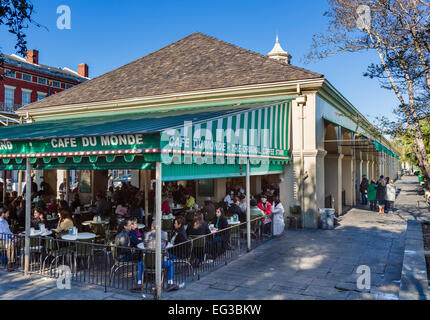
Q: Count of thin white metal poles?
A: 3